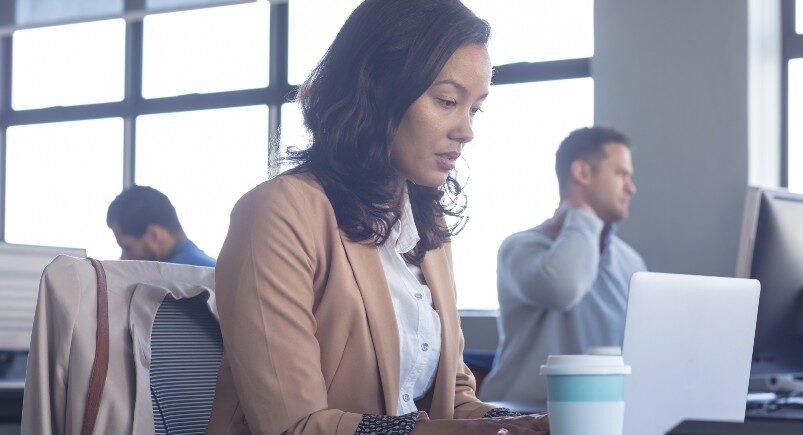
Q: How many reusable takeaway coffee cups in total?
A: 1